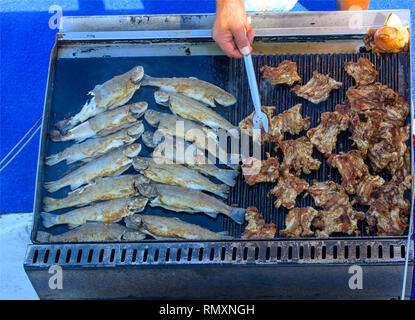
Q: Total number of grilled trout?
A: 14